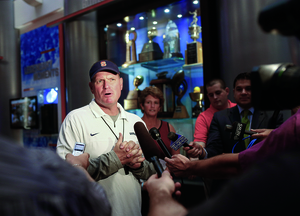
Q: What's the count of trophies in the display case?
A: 8